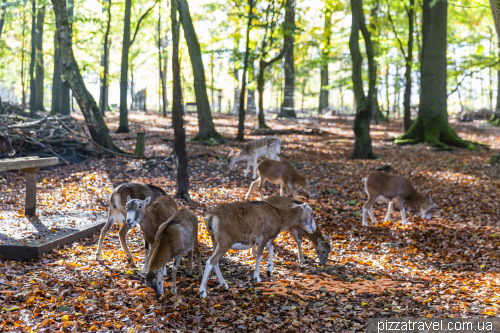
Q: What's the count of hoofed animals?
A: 8